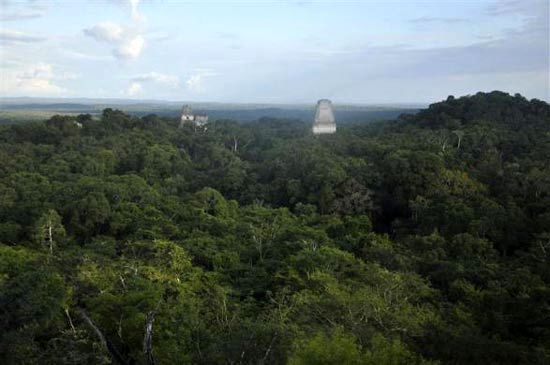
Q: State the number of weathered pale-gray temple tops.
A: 3